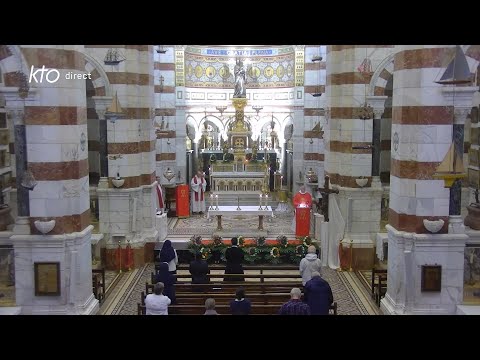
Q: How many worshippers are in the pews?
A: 10